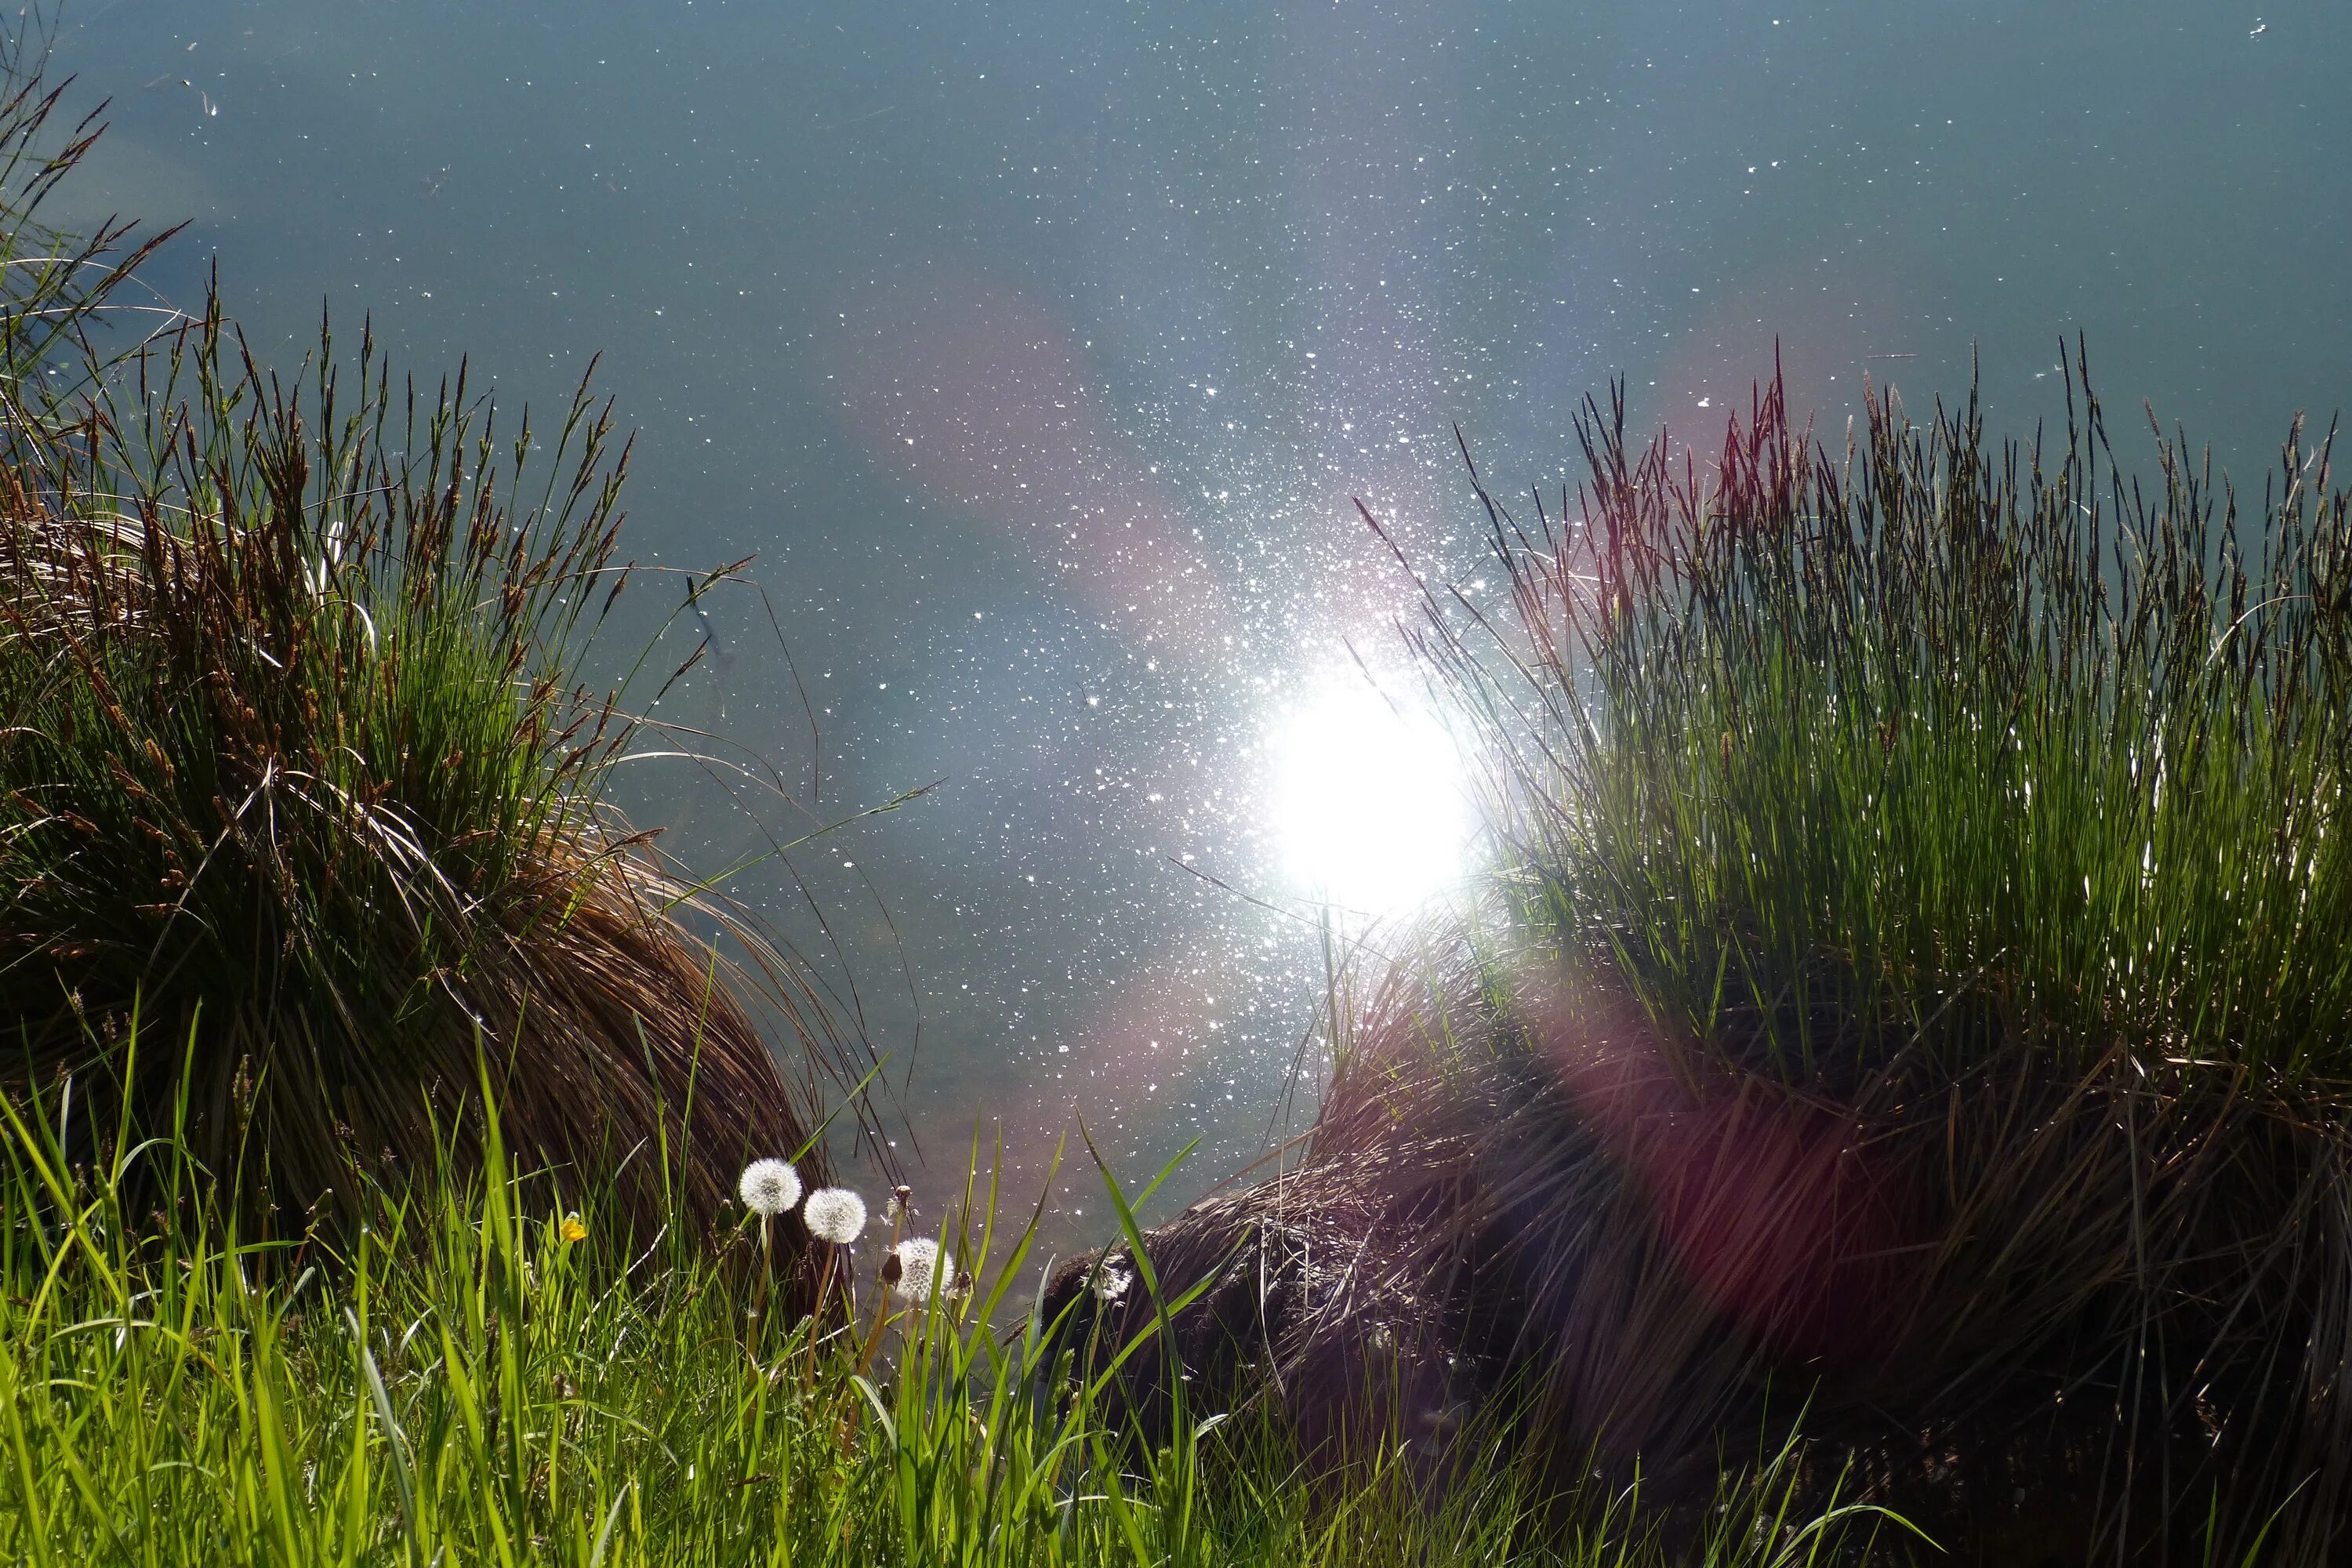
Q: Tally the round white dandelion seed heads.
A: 3